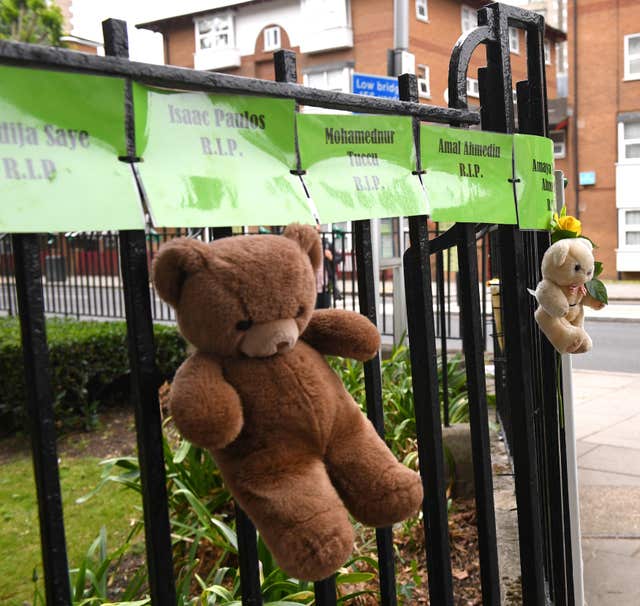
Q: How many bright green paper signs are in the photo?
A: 5